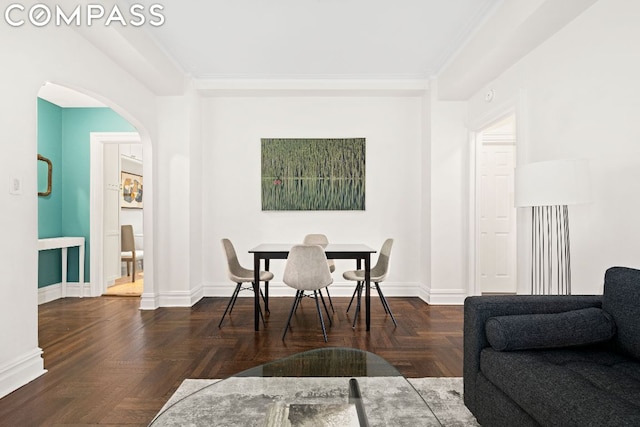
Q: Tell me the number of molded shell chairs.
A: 4